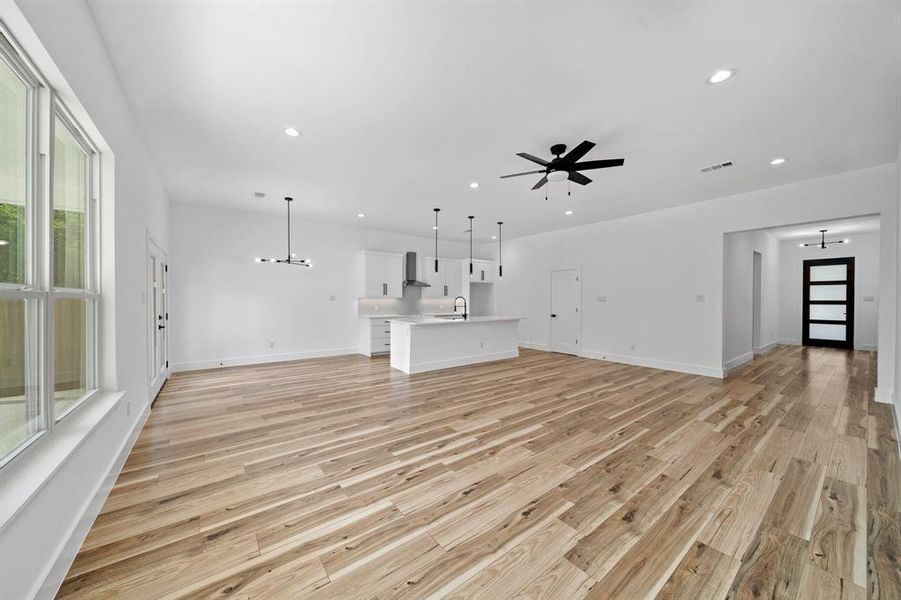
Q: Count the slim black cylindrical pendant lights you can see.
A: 3